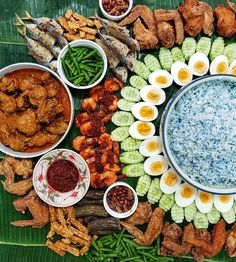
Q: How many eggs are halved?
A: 14